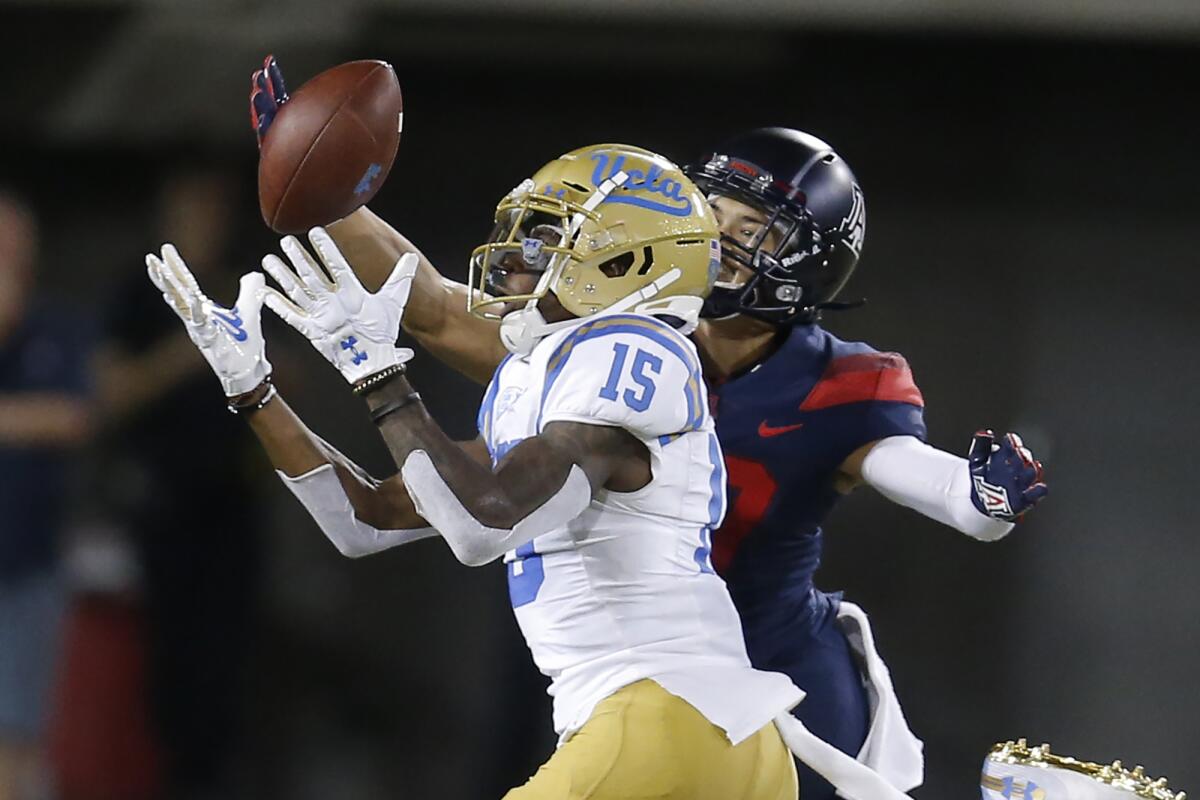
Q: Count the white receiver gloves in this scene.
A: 2